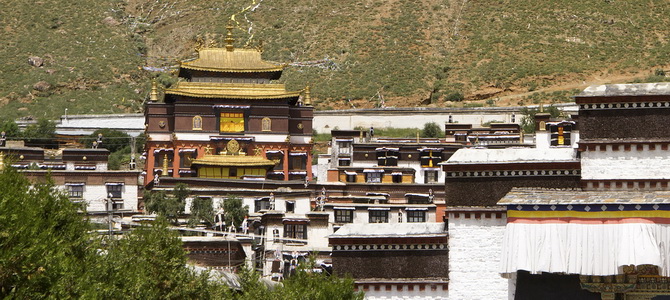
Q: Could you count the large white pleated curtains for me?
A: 1